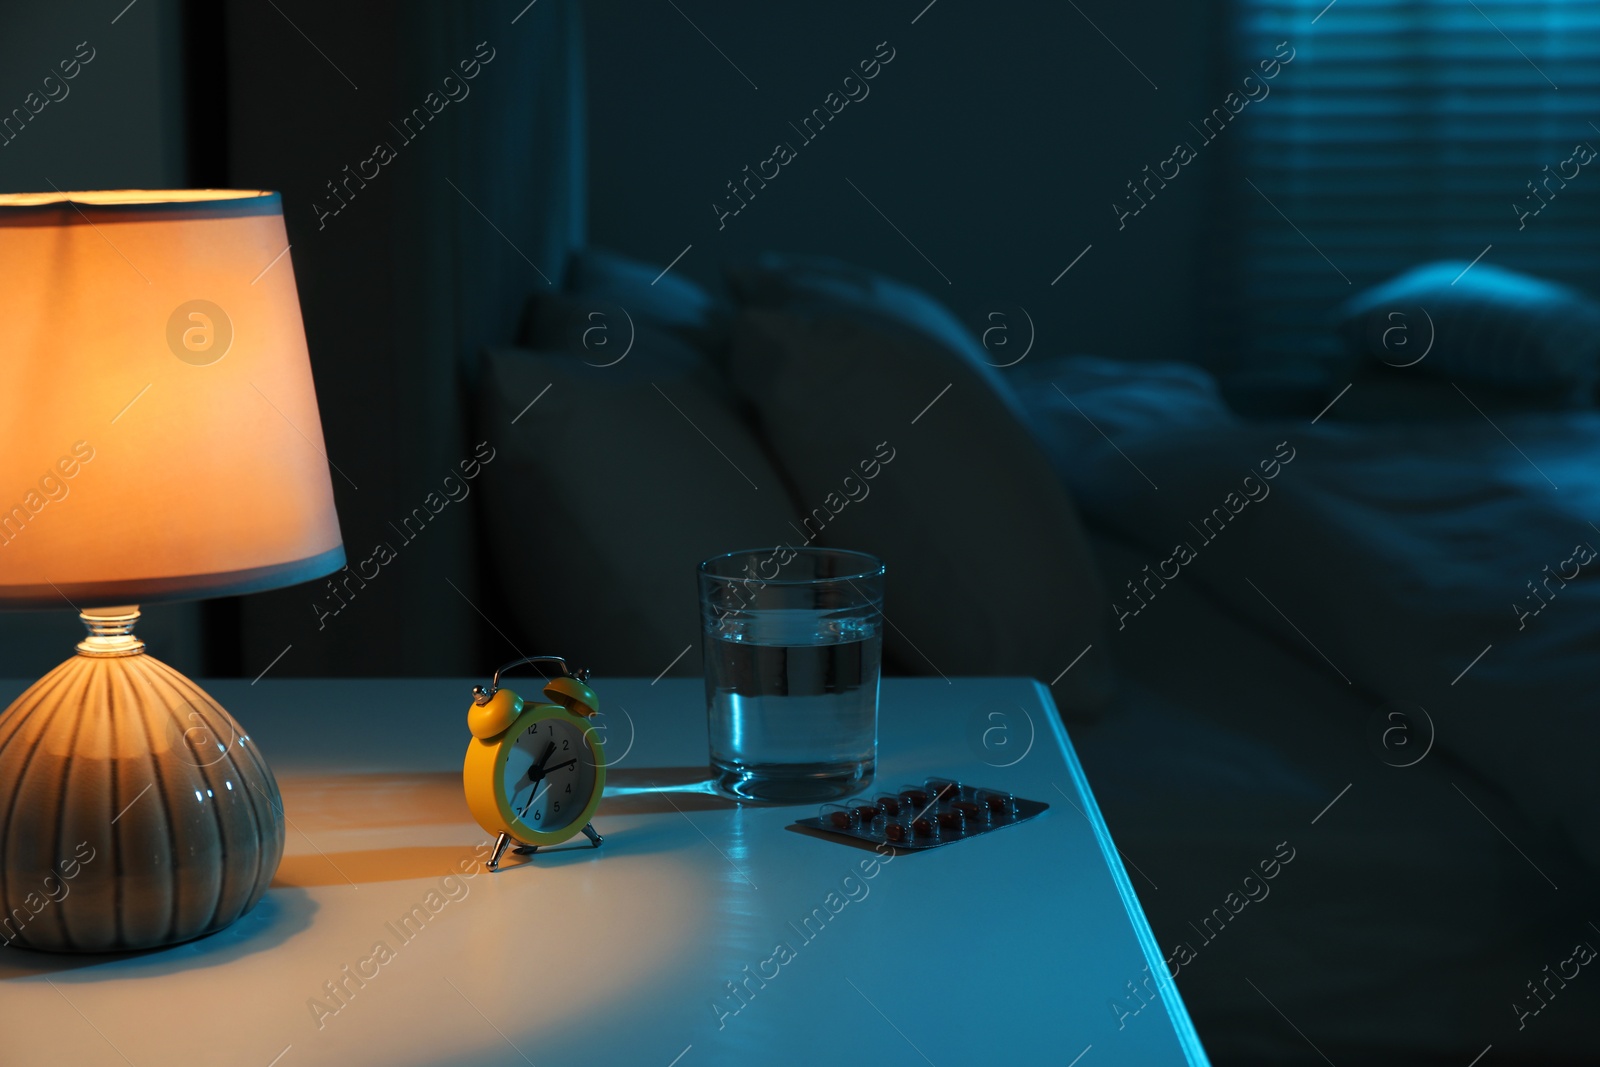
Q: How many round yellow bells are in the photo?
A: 2